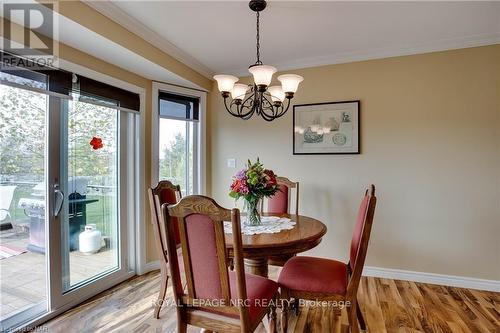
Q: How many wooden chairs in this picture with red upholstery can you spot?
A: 4